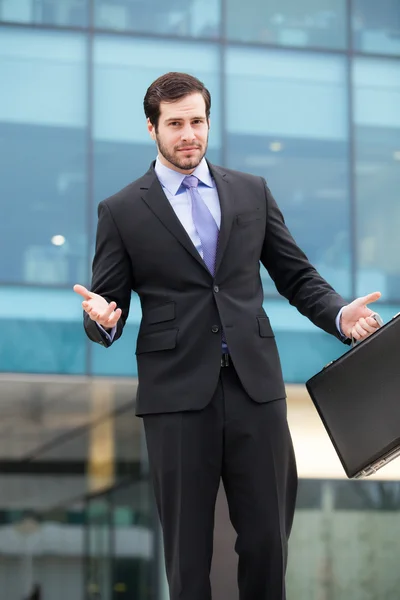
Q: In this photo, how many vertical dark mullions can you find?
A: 3